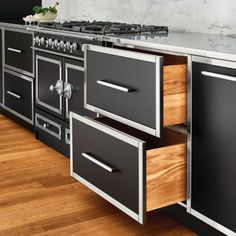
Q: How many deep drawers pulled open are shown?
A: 2